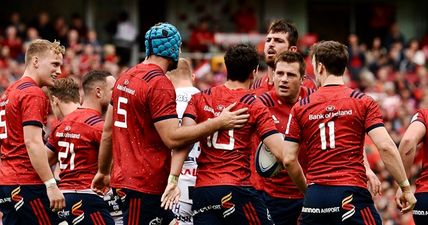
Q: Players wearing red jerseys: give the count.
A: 9